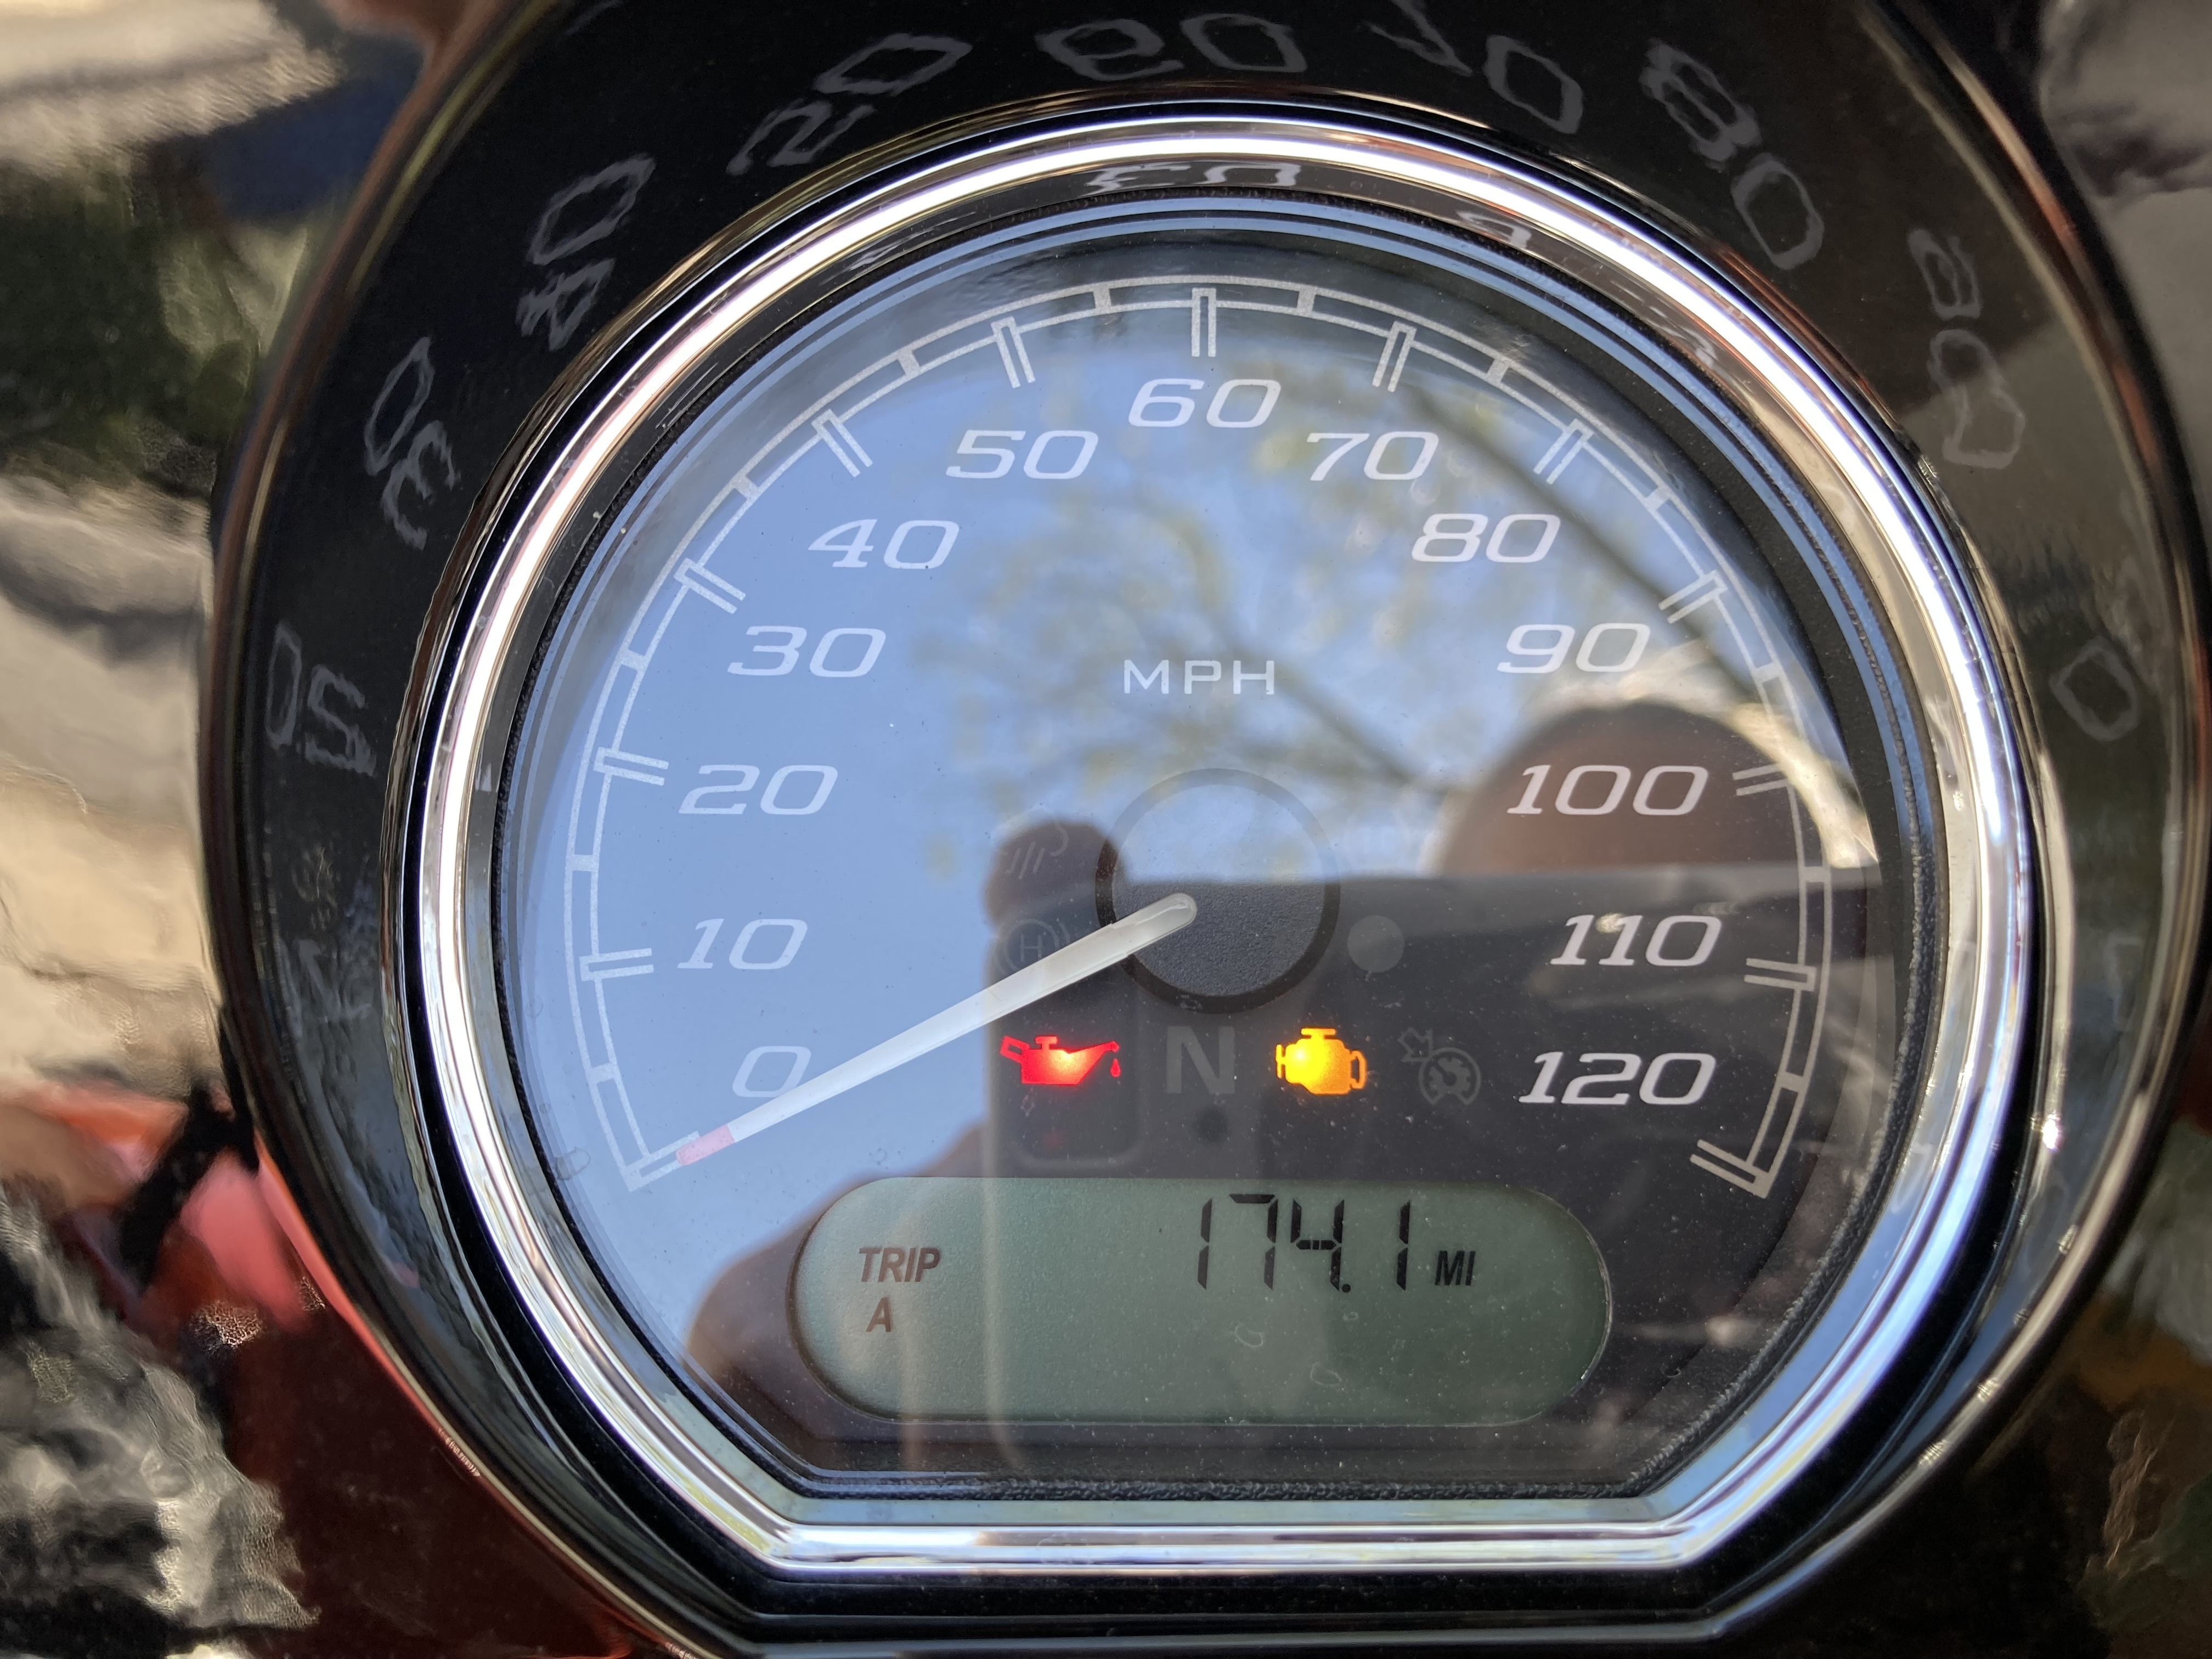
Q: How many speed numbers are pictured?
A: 13